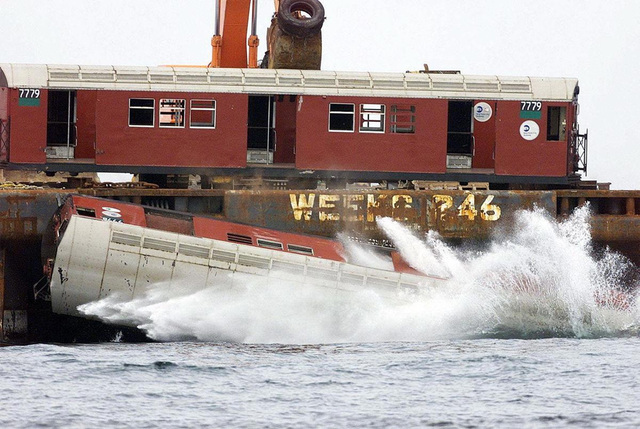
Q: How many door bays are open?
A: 3